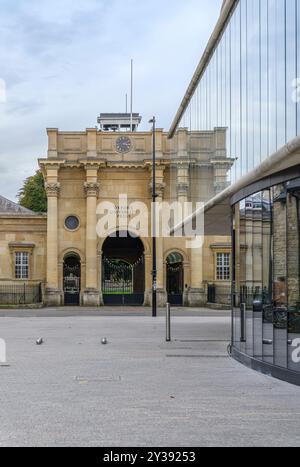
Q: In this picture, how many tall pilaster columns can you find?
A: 4